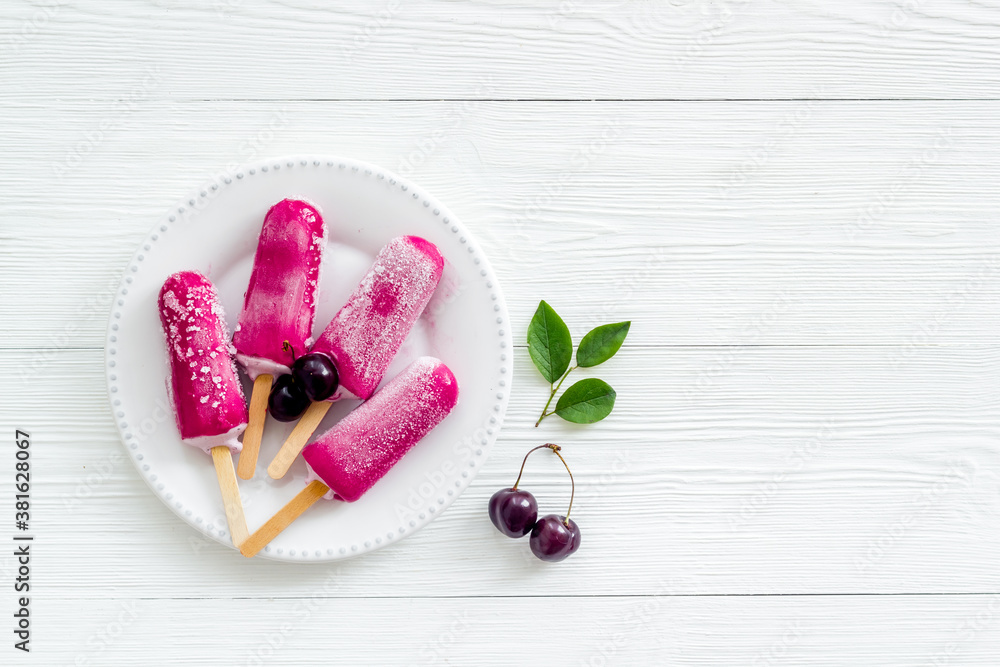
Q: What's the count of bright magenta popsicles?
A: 4